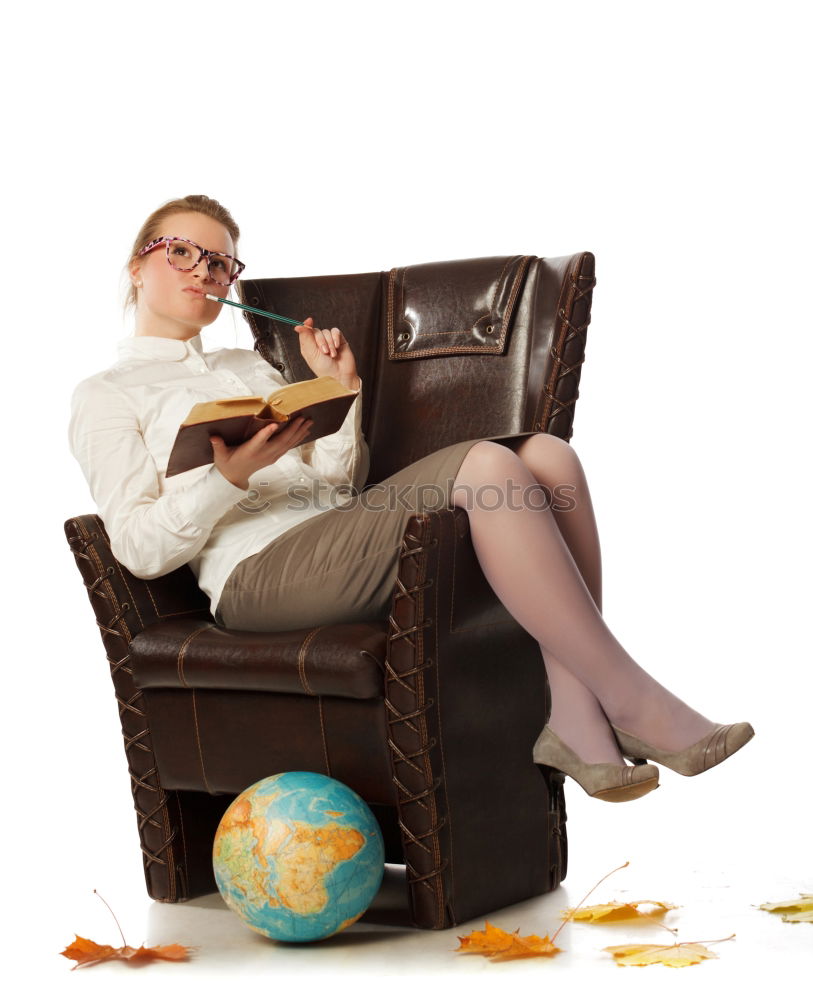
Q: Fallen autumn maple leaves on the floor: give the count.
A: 5